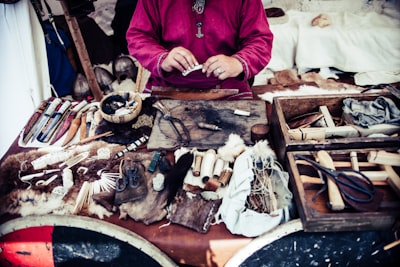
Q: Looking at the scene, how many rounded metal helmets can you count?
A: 3